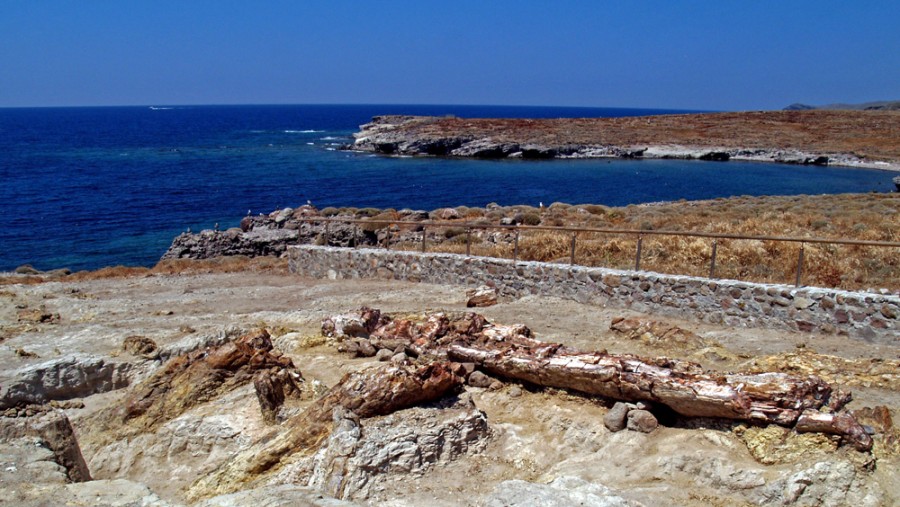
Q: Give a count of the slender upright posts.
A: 11